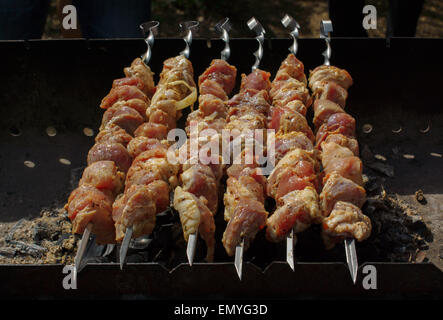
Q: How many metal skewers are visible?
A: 6